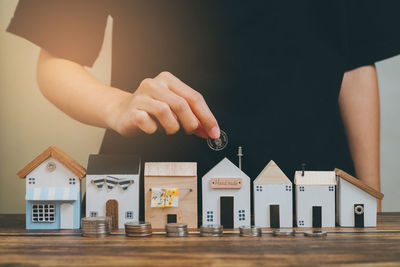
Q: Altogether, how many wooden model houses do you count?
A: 7